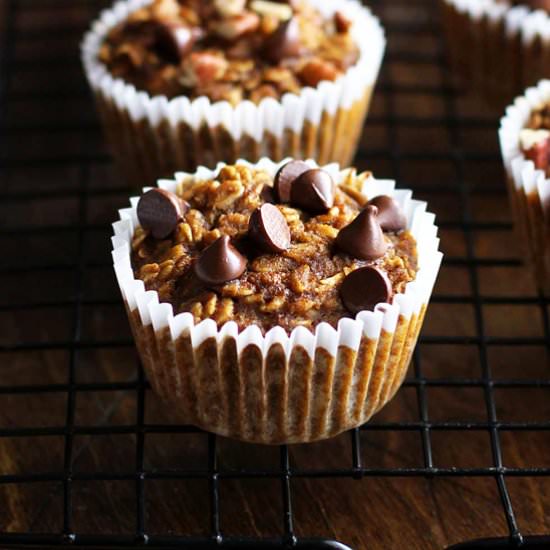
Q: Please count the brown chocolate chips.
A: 10